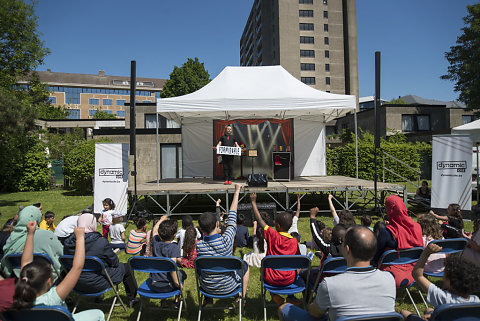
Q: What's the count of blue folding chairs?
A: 11